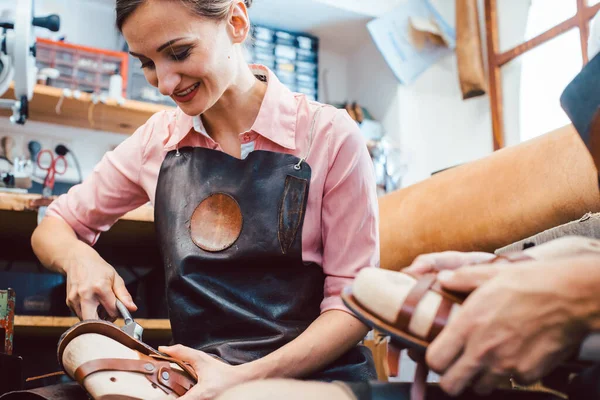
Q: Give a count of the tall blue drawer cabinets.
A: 1